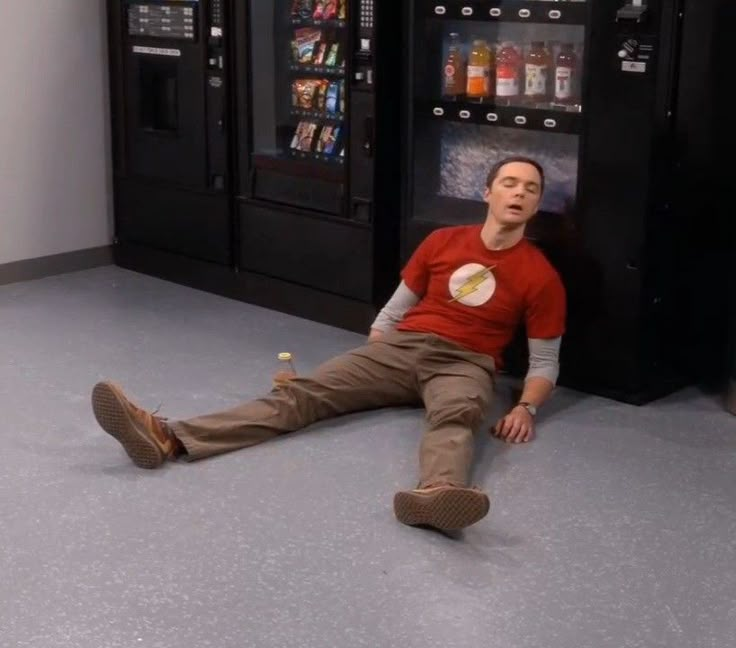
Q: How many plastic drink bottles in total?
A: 6